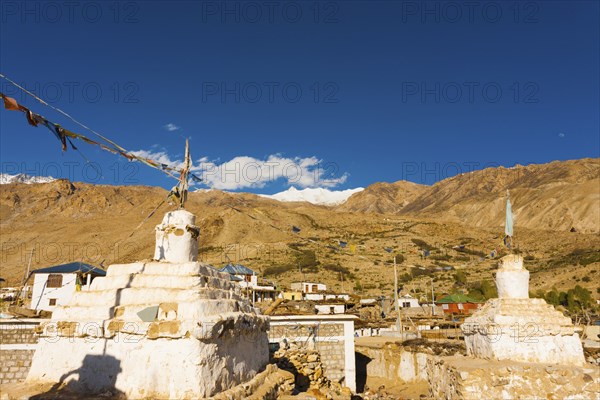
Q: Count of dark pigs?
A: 0